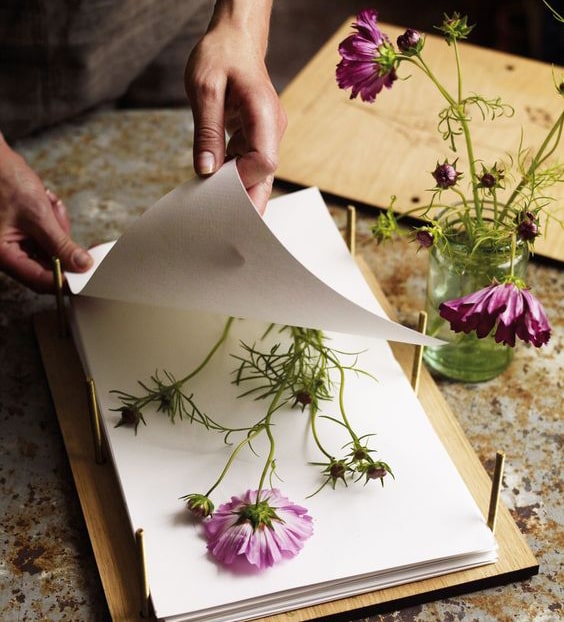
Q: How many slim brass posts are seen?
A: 6